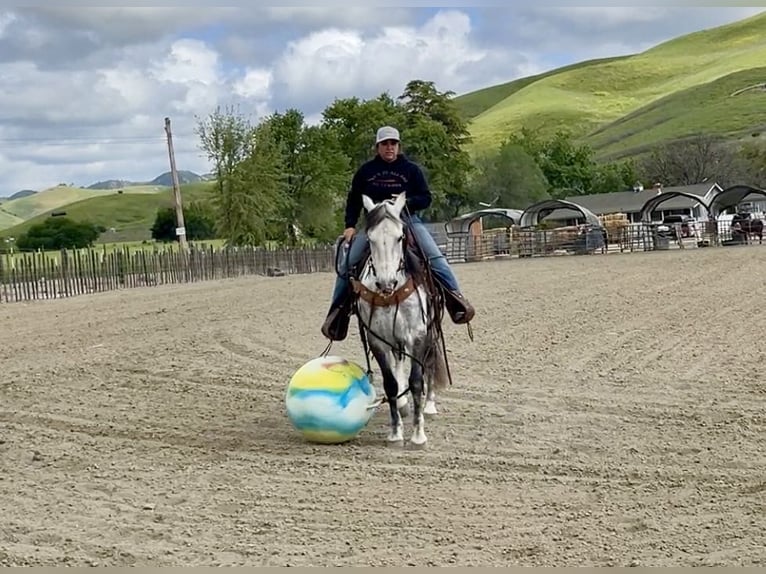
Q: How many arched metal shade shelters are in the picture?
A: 4